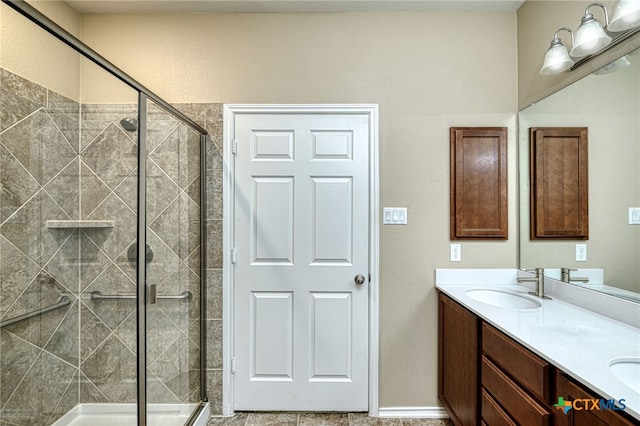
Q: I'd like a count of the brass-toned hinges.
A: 0